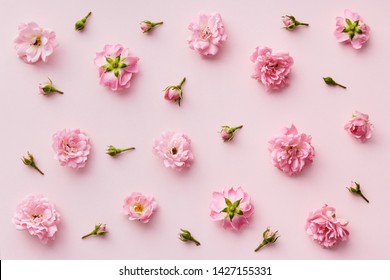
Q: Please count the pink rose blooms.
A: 13